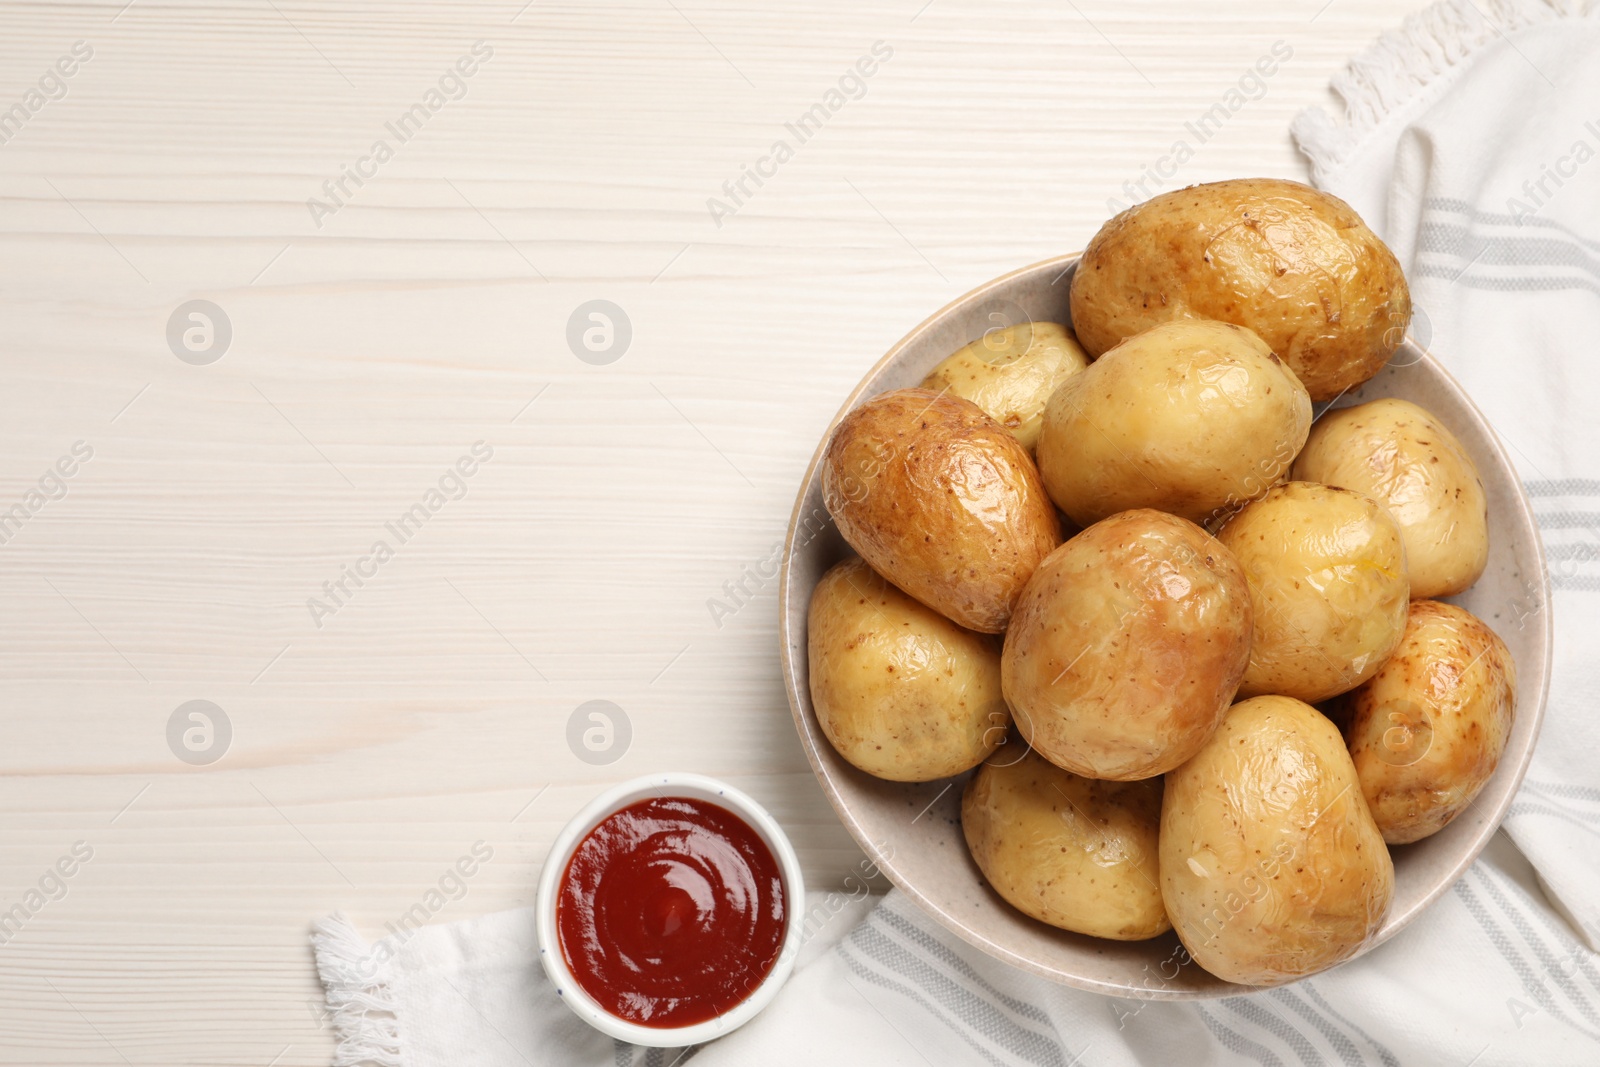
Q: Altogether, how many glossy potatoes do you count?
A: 11